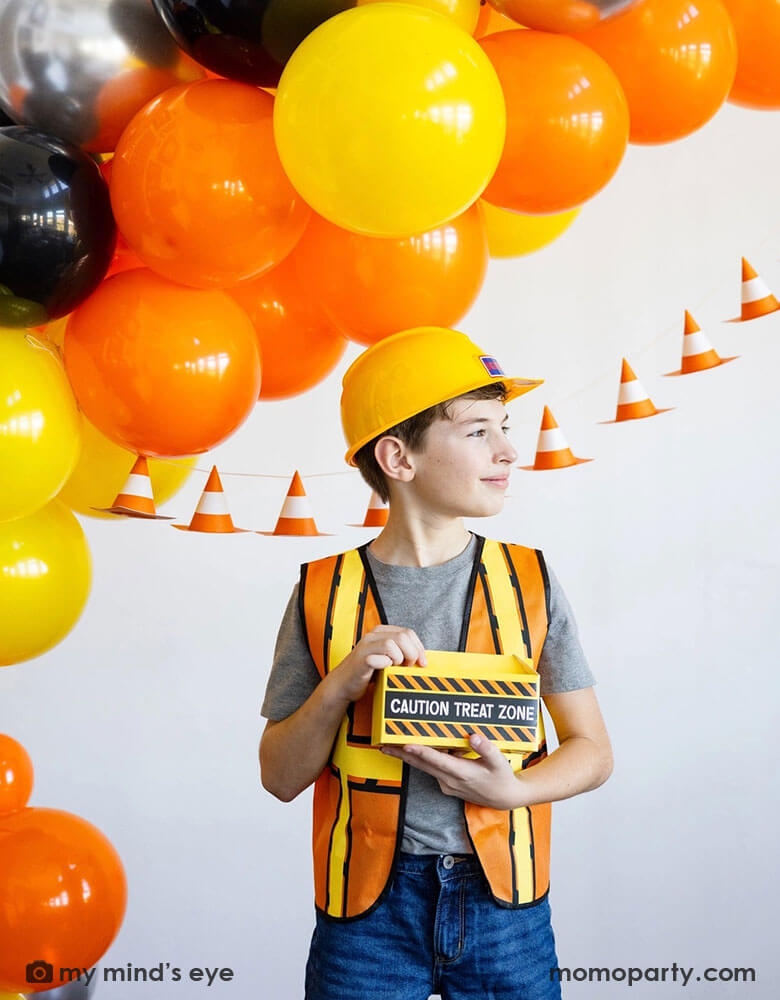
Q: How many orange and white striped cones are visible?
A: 8